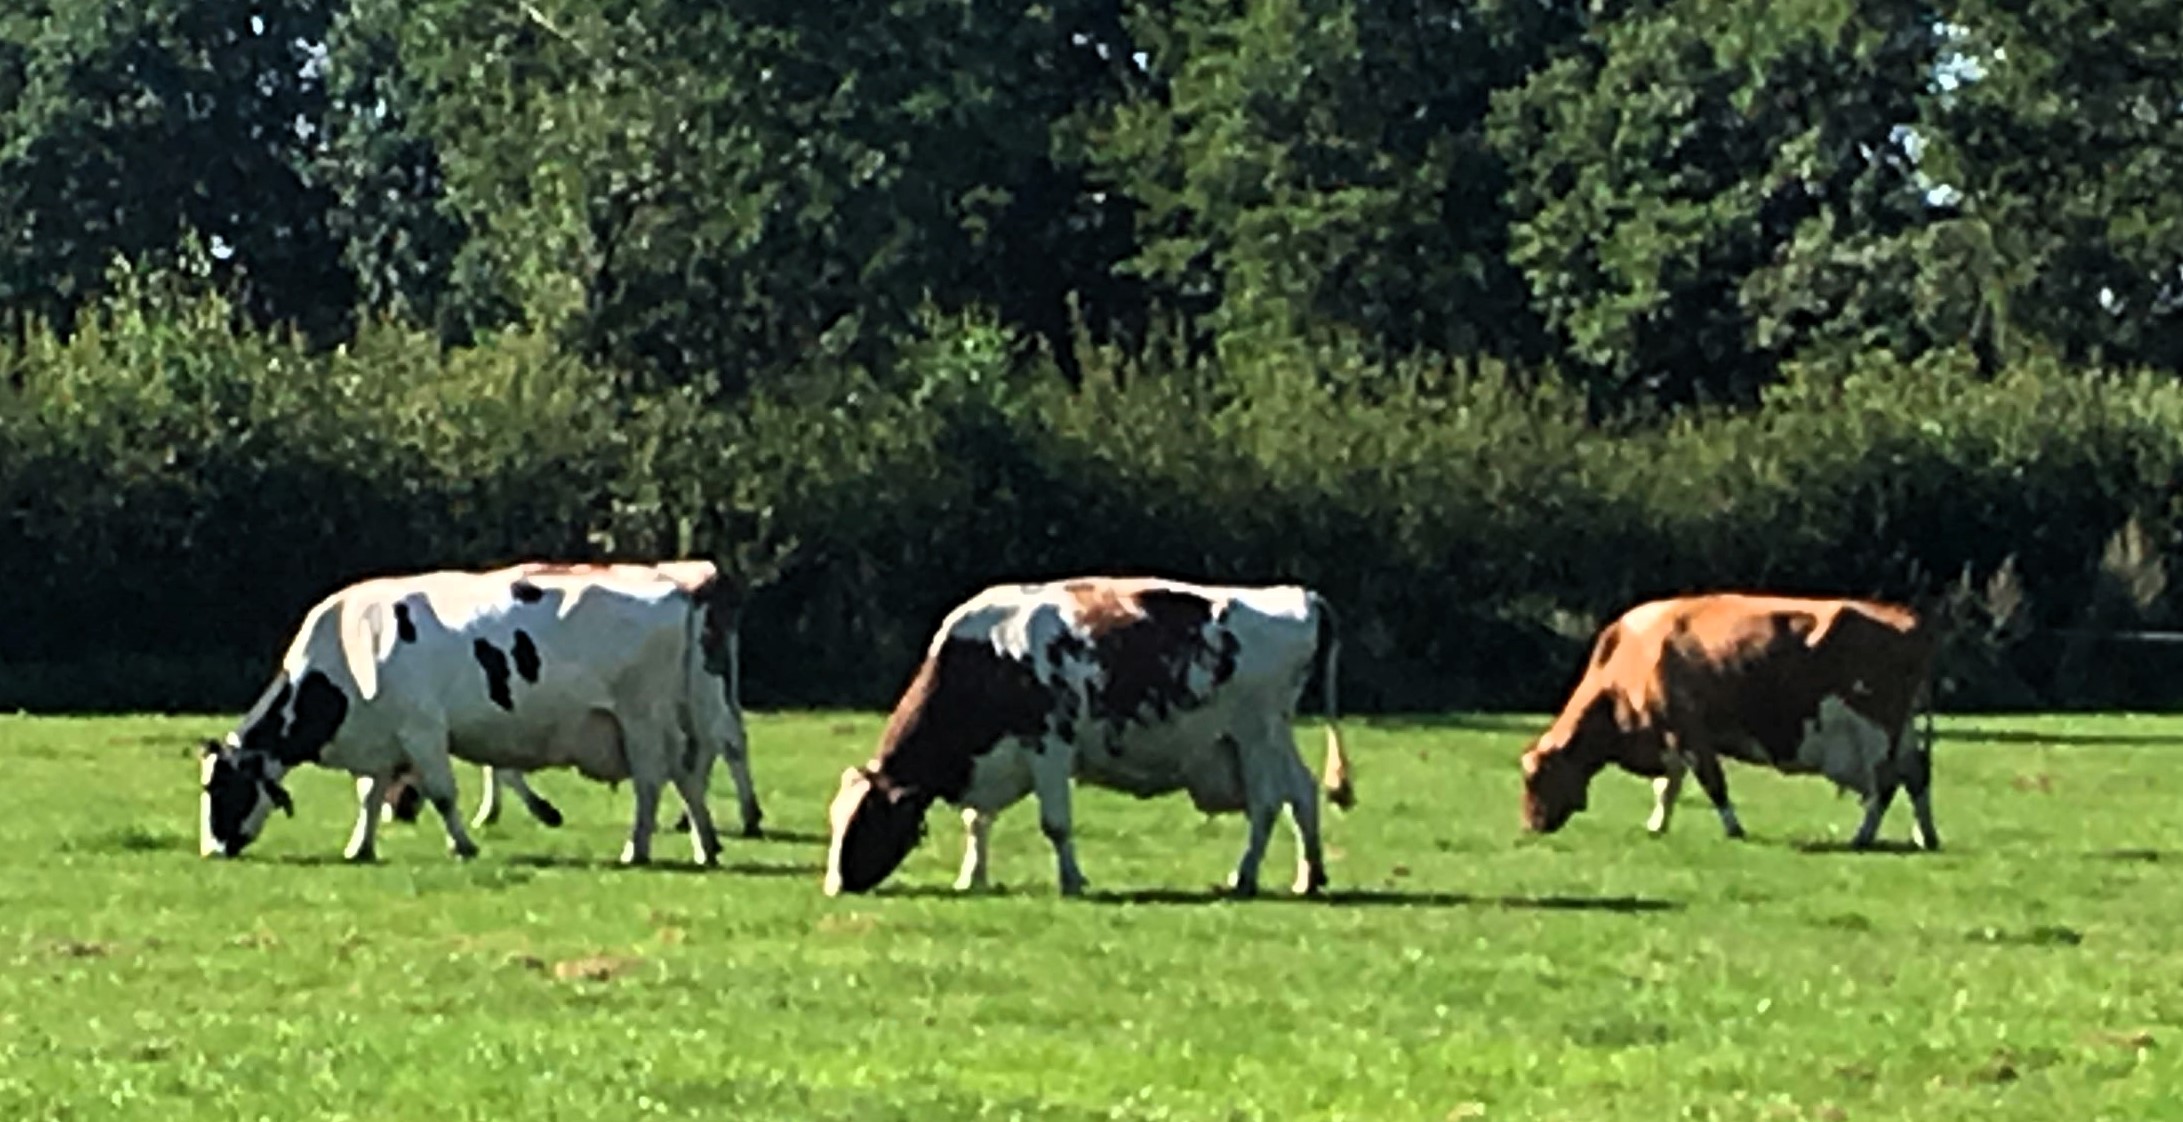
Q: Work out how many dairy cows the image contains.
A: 4